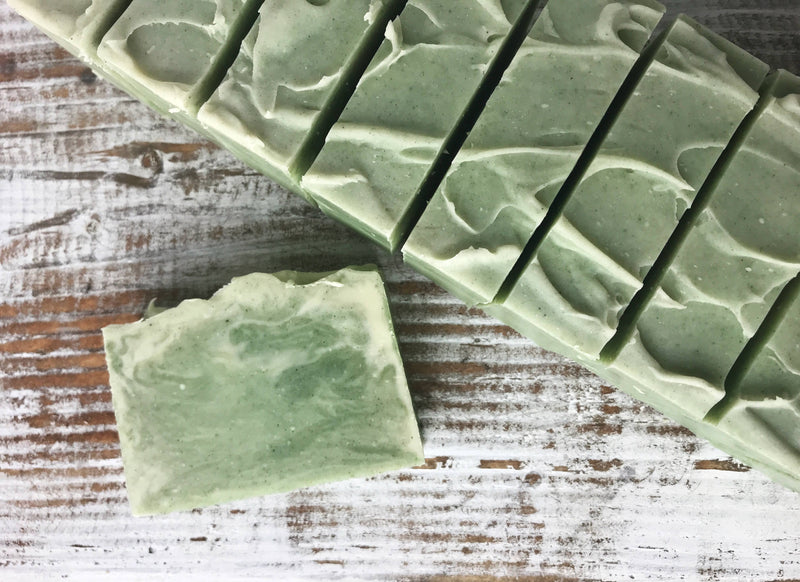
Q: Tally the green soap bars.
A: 9